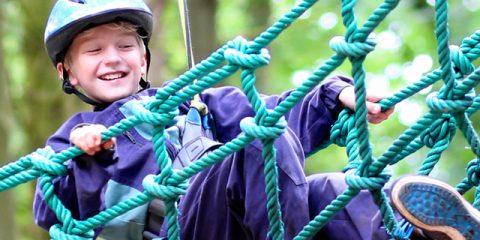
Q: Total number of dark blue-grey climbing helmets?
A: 1